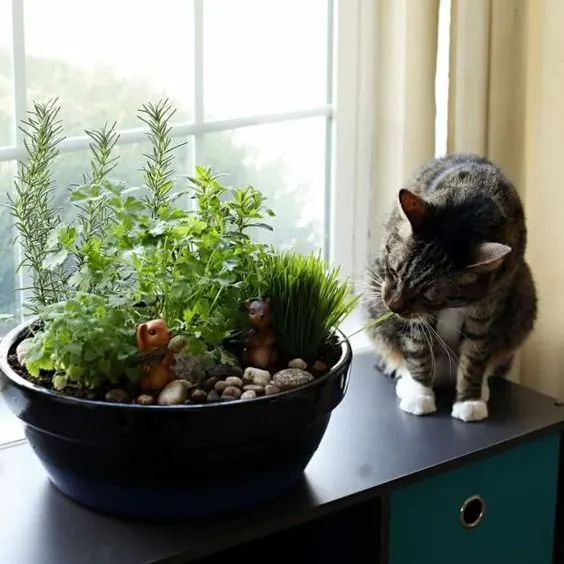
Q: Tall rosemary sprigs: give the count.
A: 3